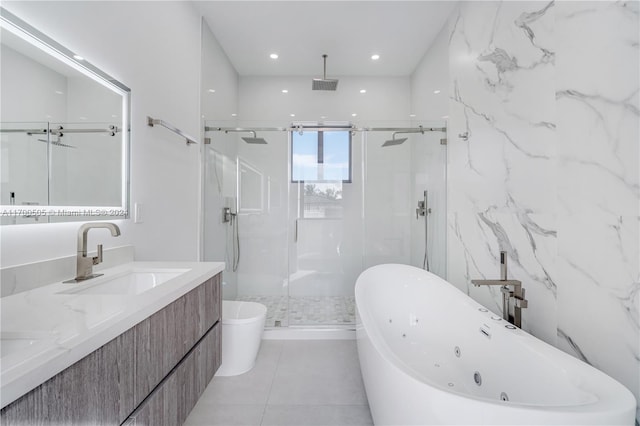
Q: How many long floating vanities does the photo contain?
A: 1